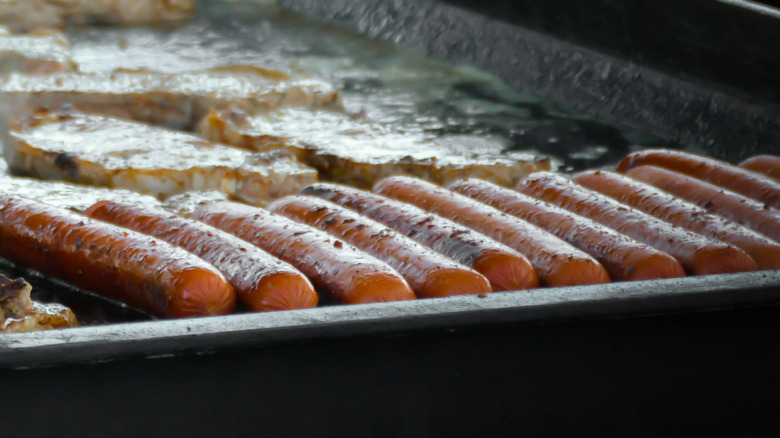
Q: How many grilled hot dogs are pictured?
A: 12